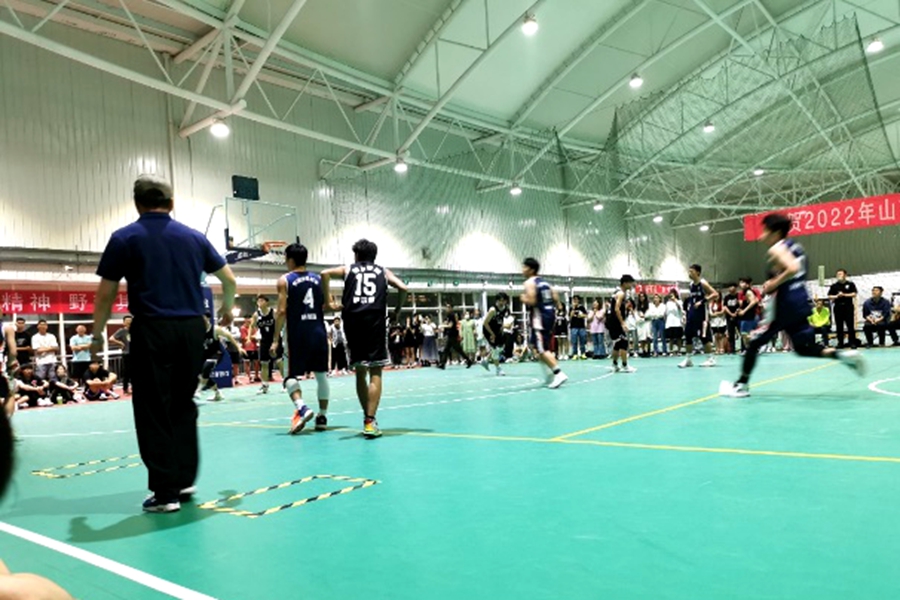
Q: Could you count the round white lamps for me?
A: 11